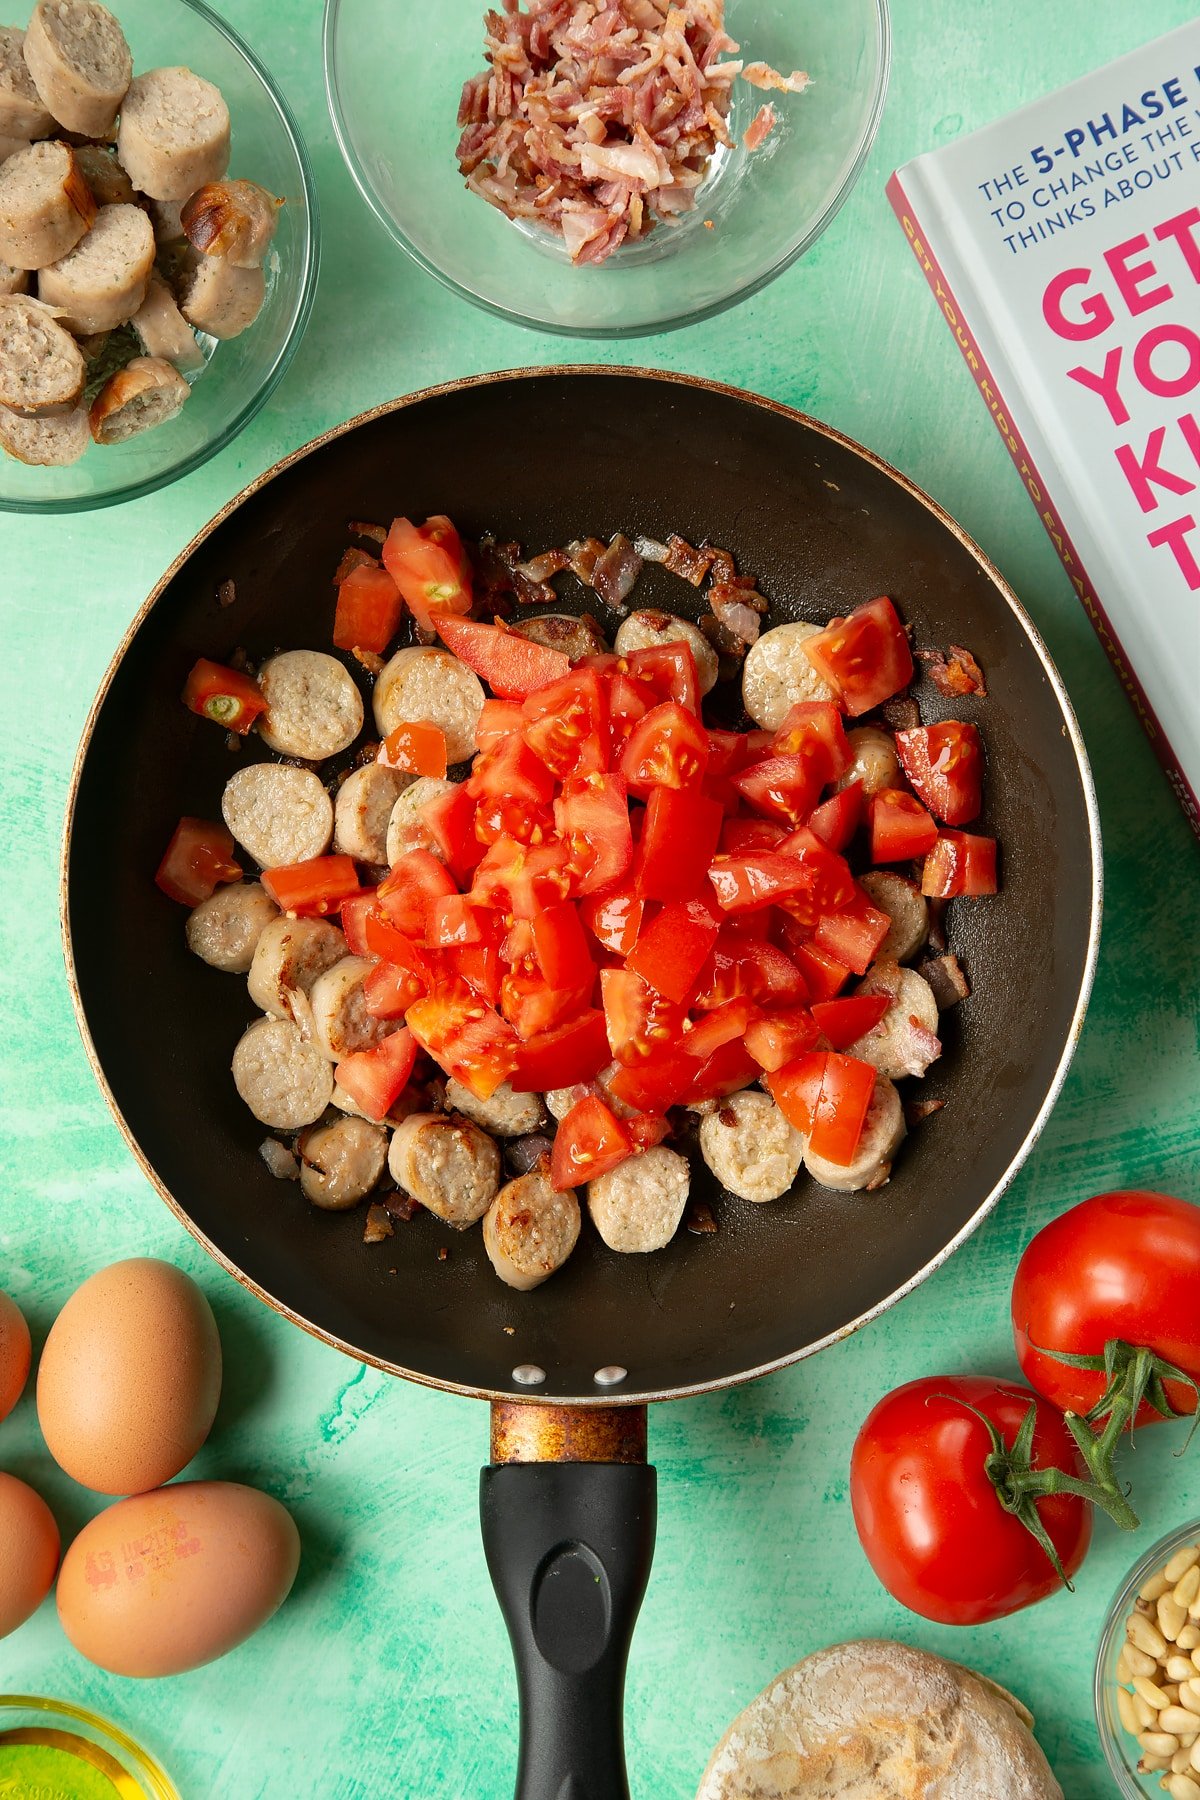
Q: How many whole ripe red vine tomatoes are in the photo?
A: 2